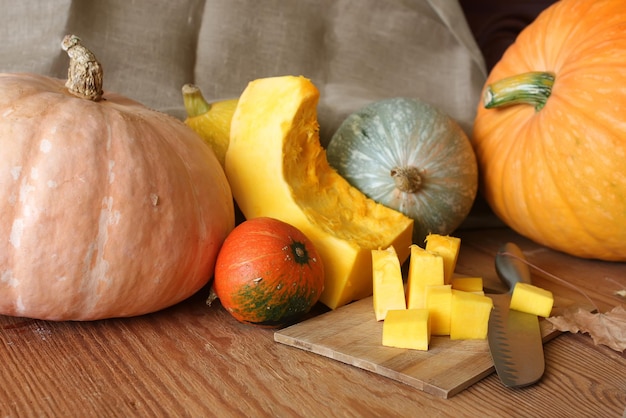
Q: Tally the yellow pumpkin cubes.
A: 8